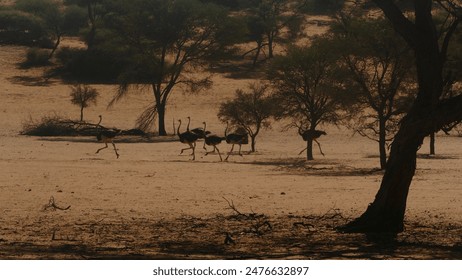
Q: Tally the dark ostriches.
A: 6